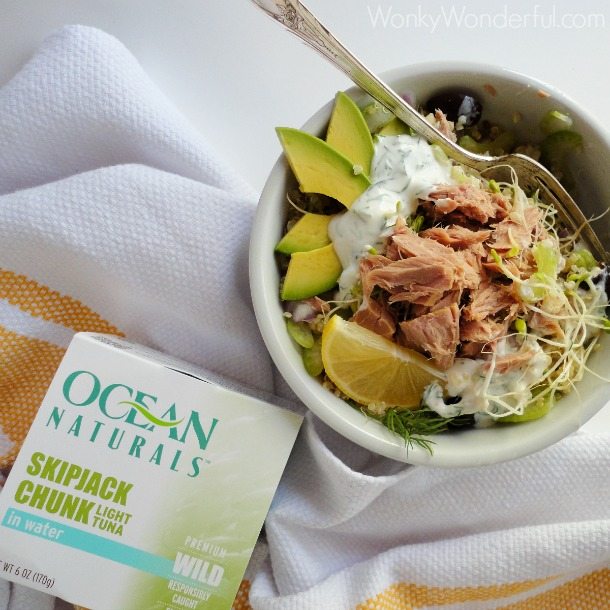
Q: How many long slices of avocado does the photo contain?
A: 2